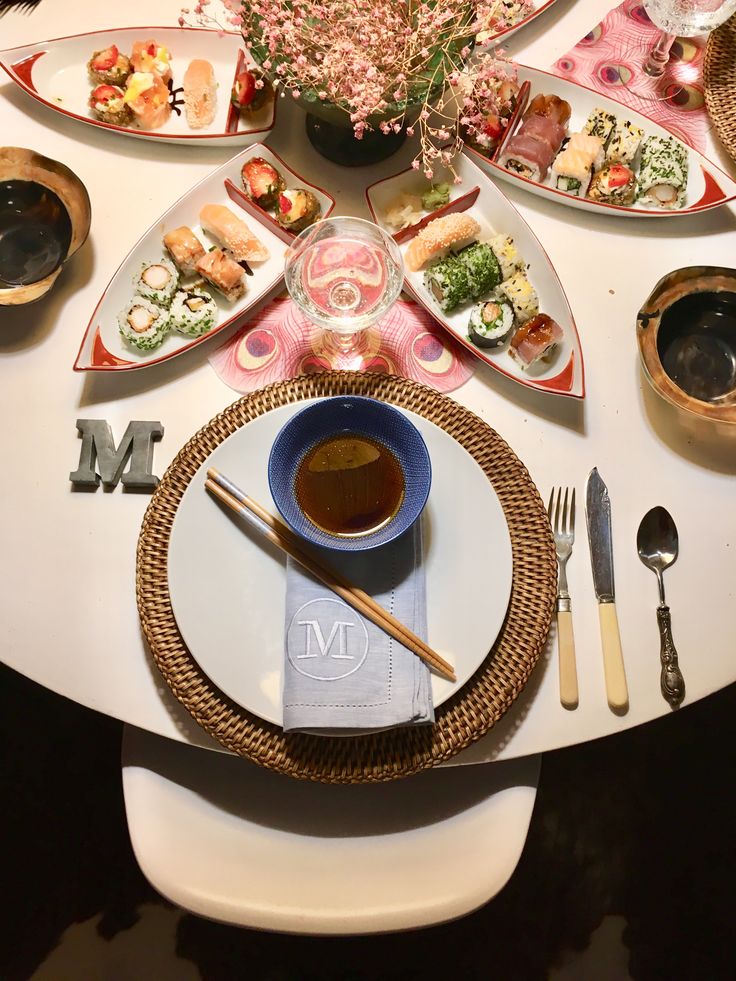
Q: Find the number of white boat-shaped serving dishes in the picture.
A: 5